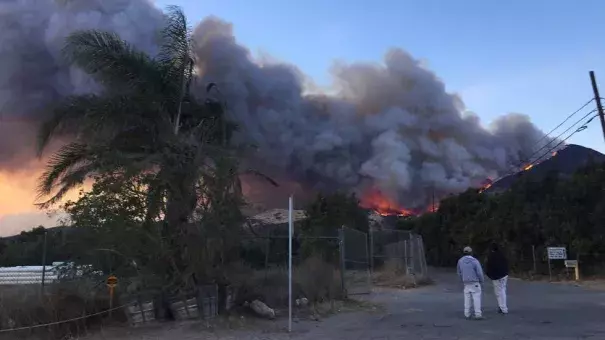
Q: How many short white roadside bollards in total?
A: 0